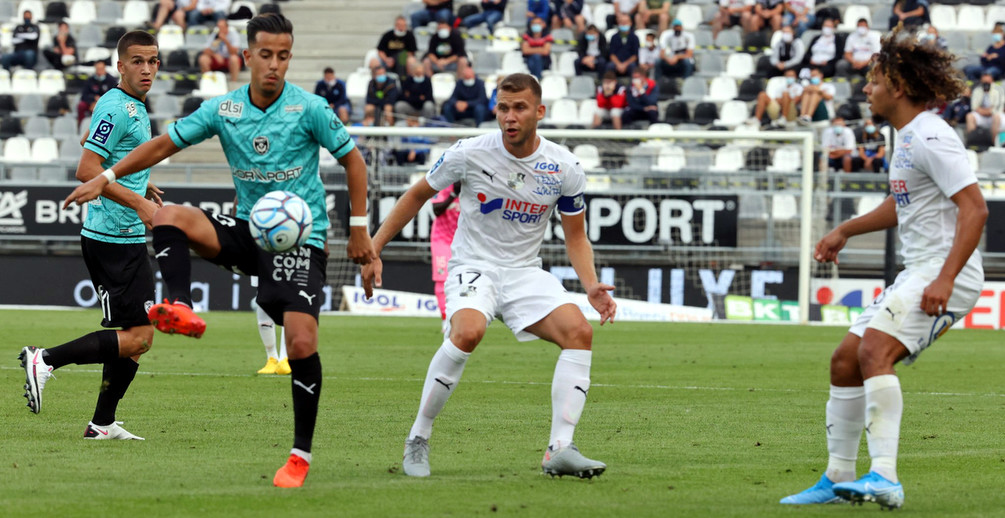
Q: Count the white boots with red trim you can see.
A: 2